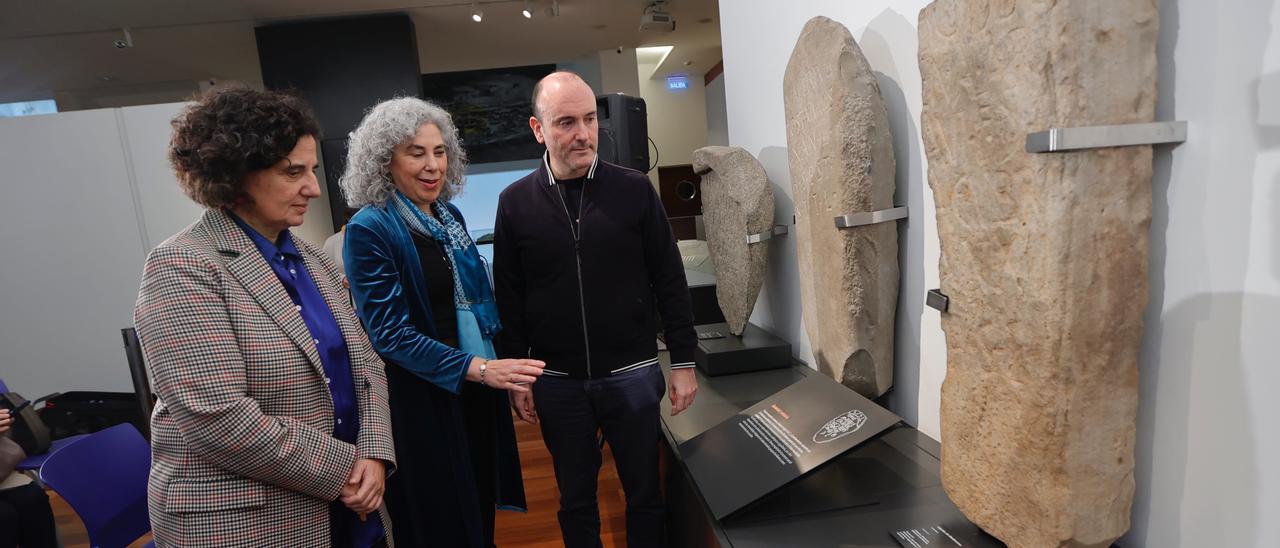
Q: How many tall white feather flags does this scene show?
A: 0